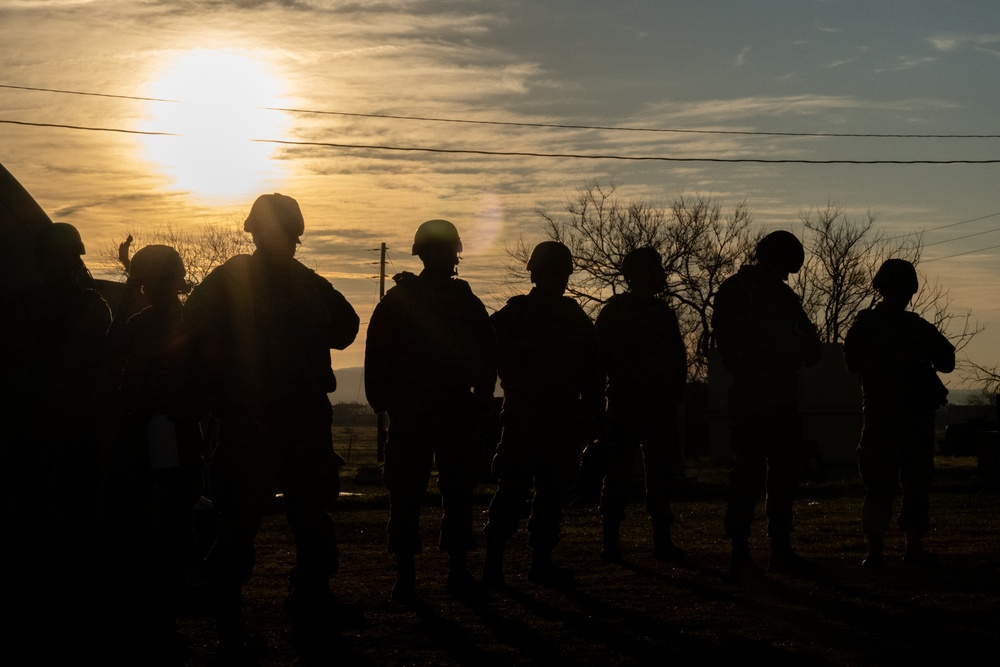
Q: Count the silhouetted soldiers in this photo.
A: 8